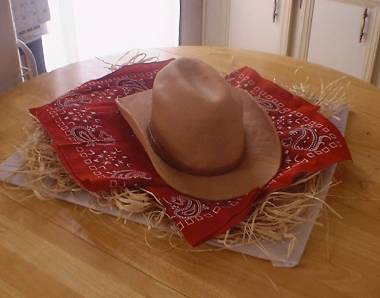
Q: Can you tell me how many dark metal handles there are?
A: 2